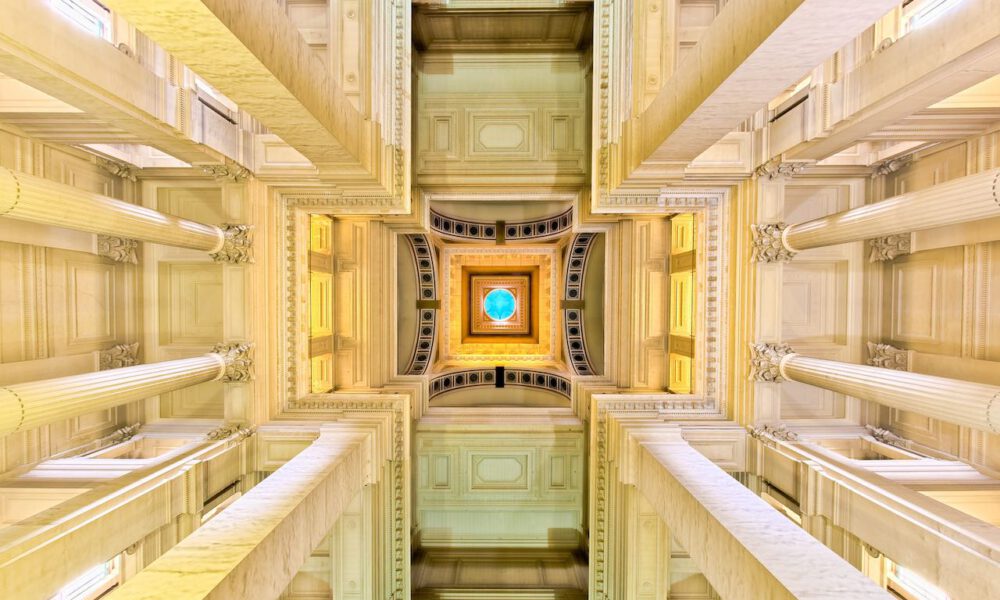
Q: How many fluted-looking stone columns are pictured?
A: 4